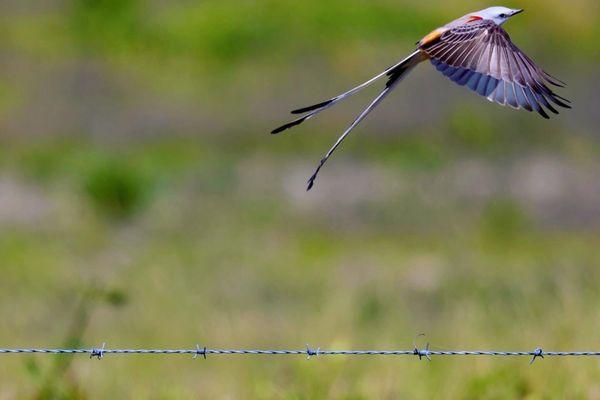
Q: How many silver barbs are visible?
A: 5